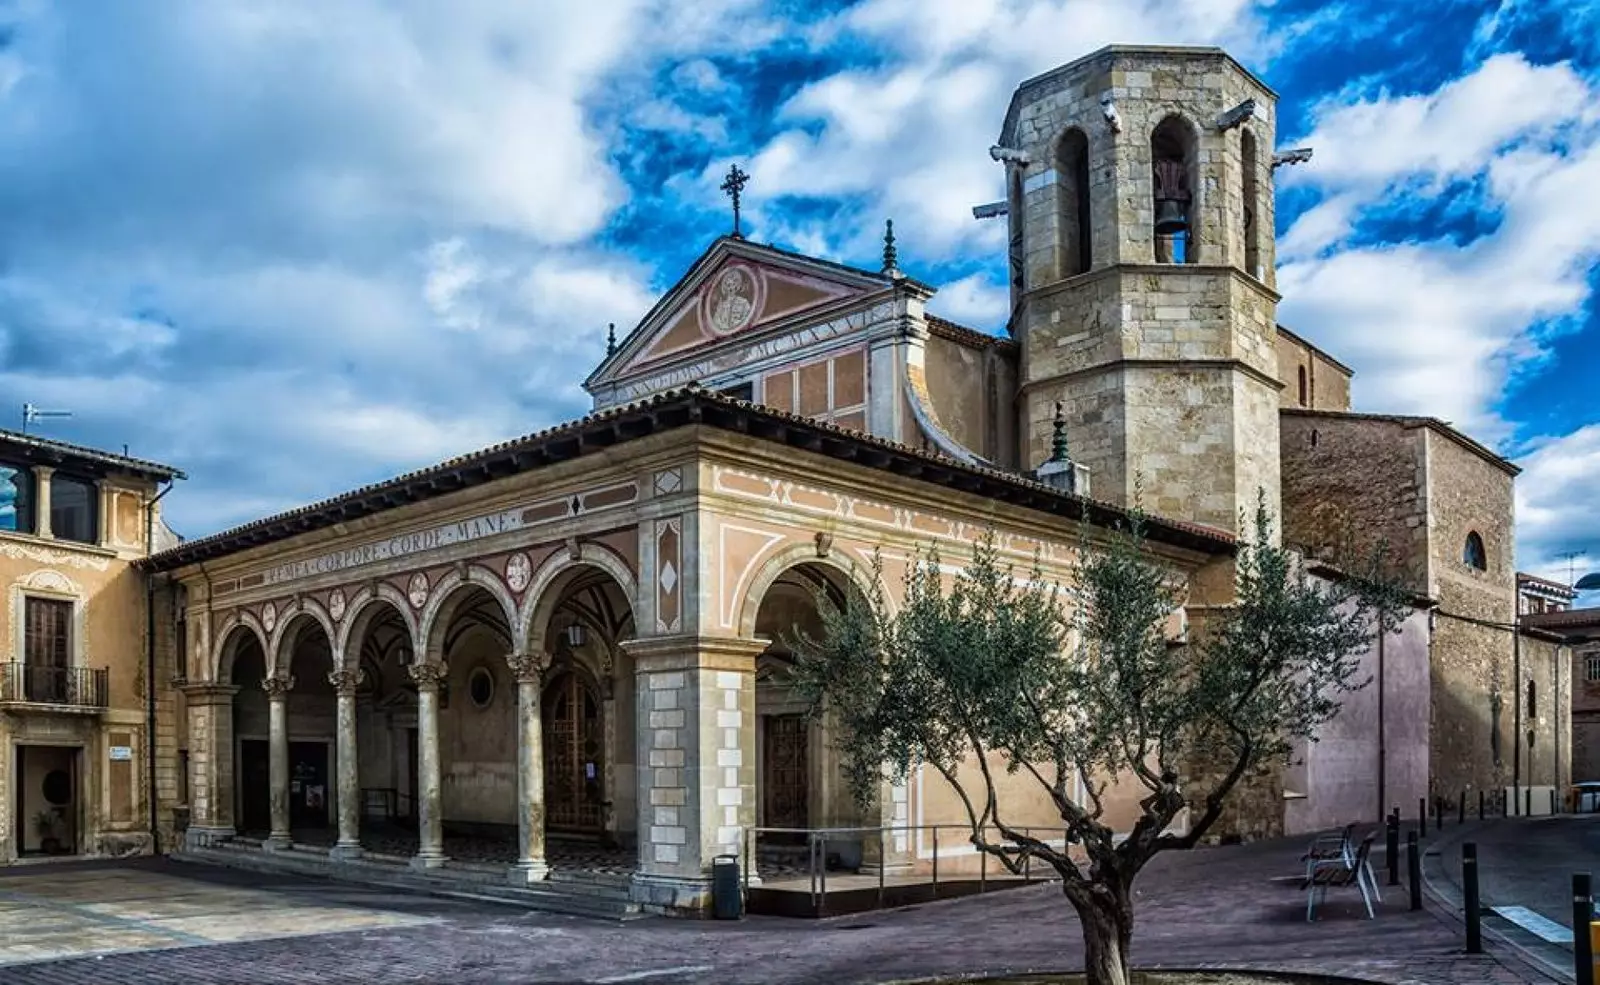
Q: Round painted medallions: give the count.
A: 5